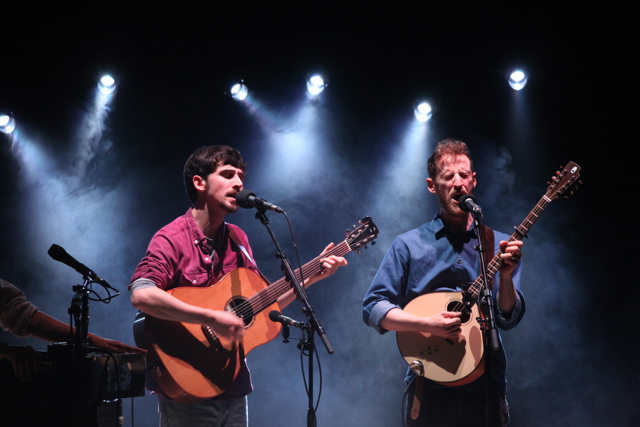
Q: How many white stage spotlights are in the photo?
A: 6